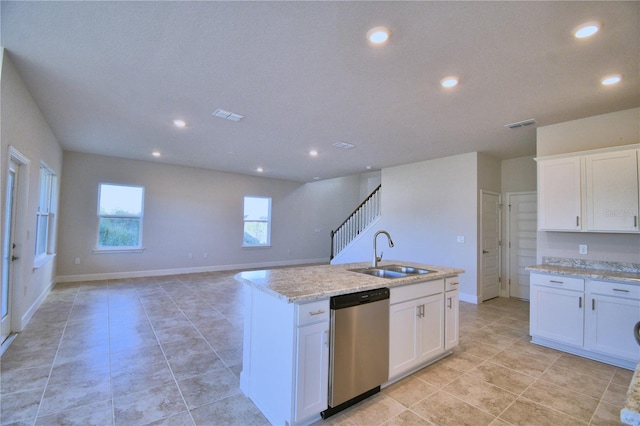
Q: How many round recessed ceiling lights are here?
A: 8